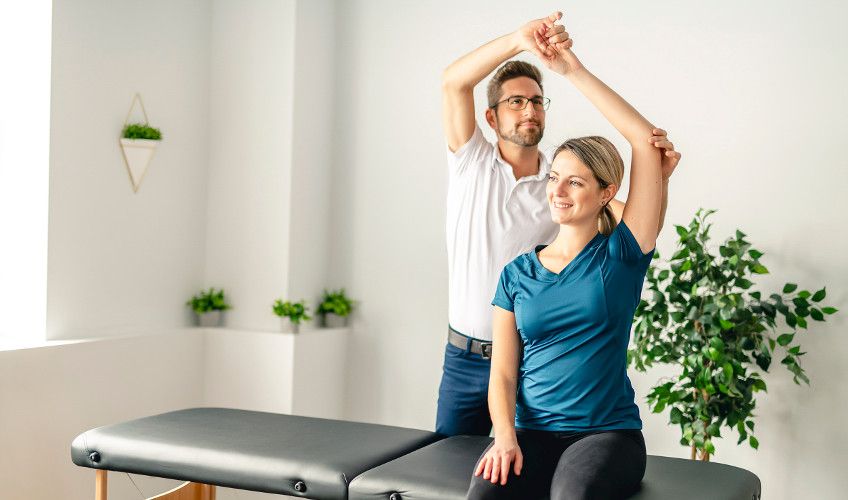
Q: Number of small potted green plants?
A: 4